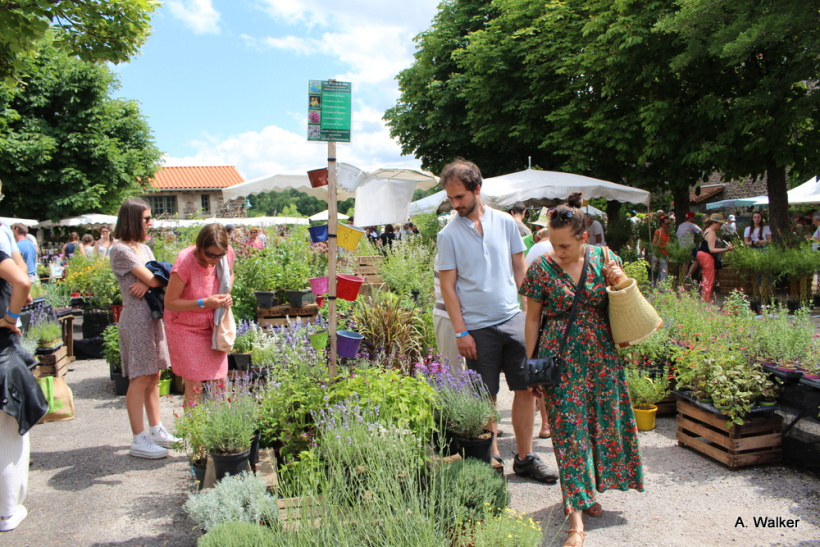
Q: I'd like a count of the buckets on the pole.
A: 8